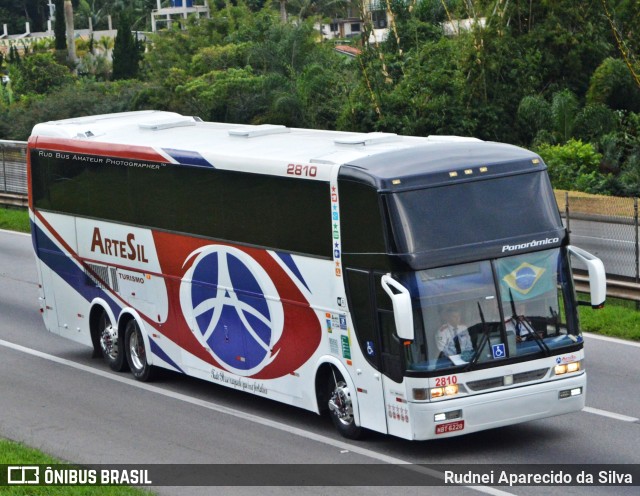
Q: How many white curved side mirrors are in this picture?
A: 2